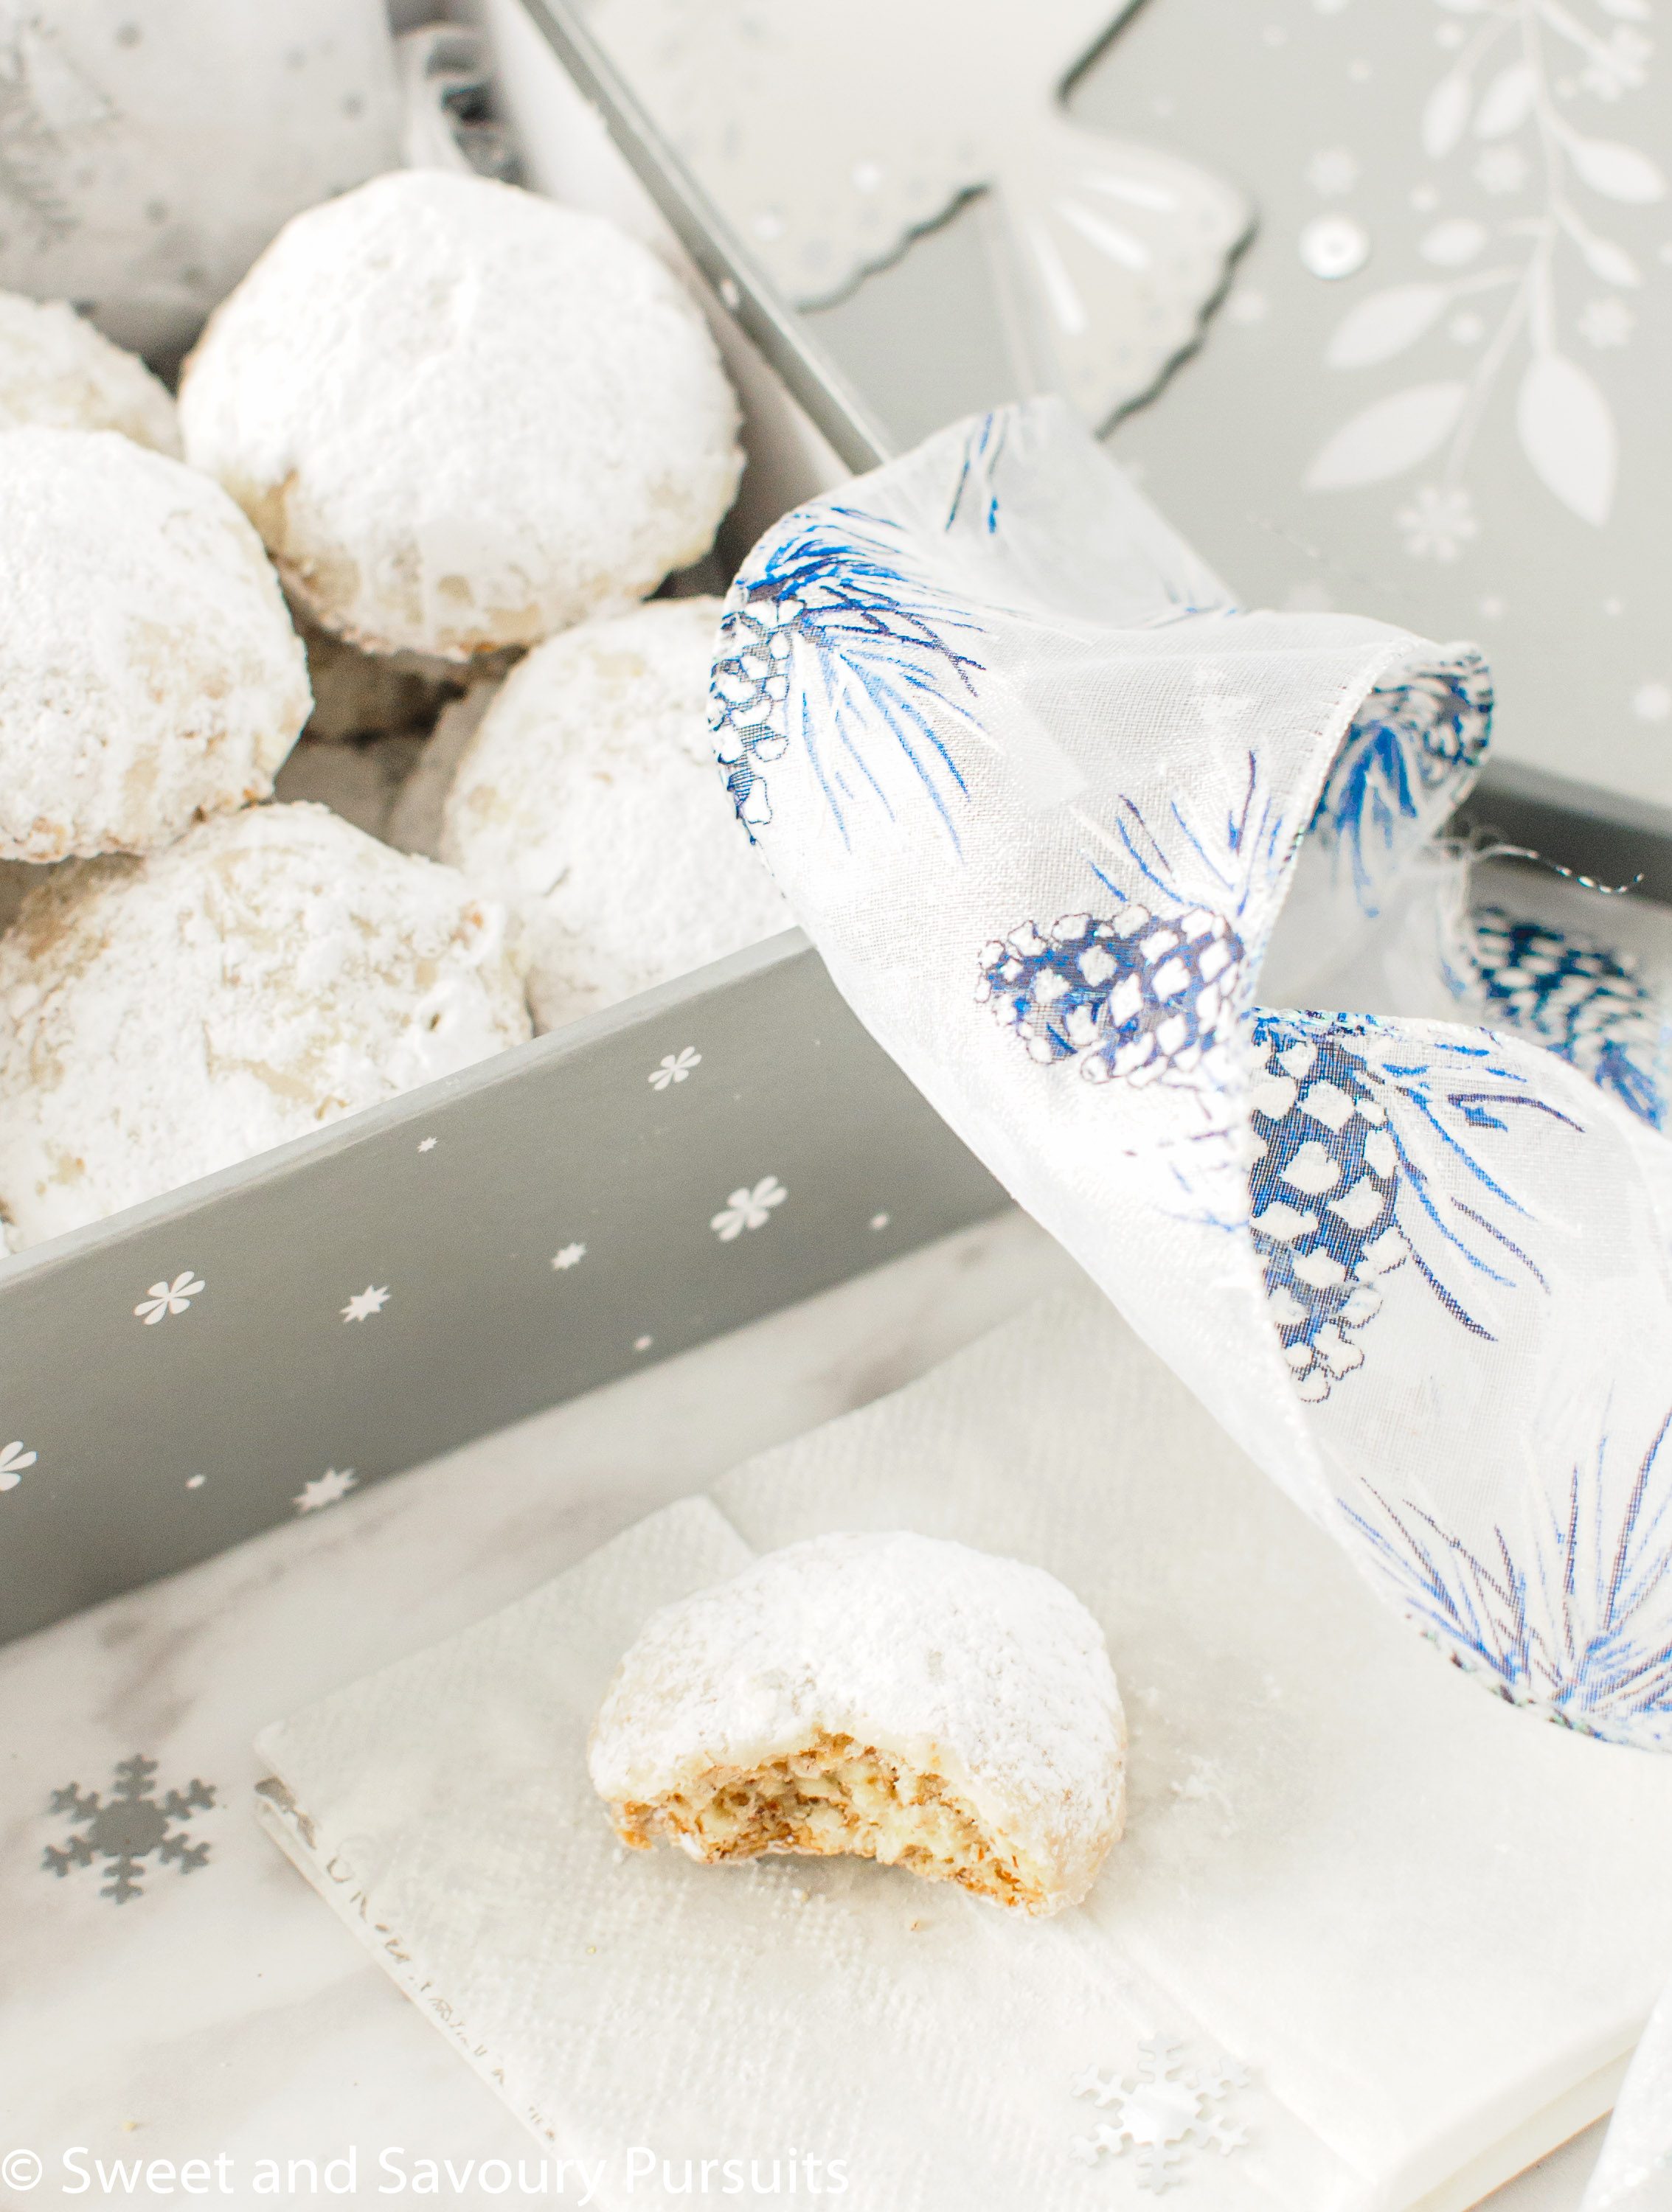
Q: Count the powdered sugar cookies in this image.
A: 6